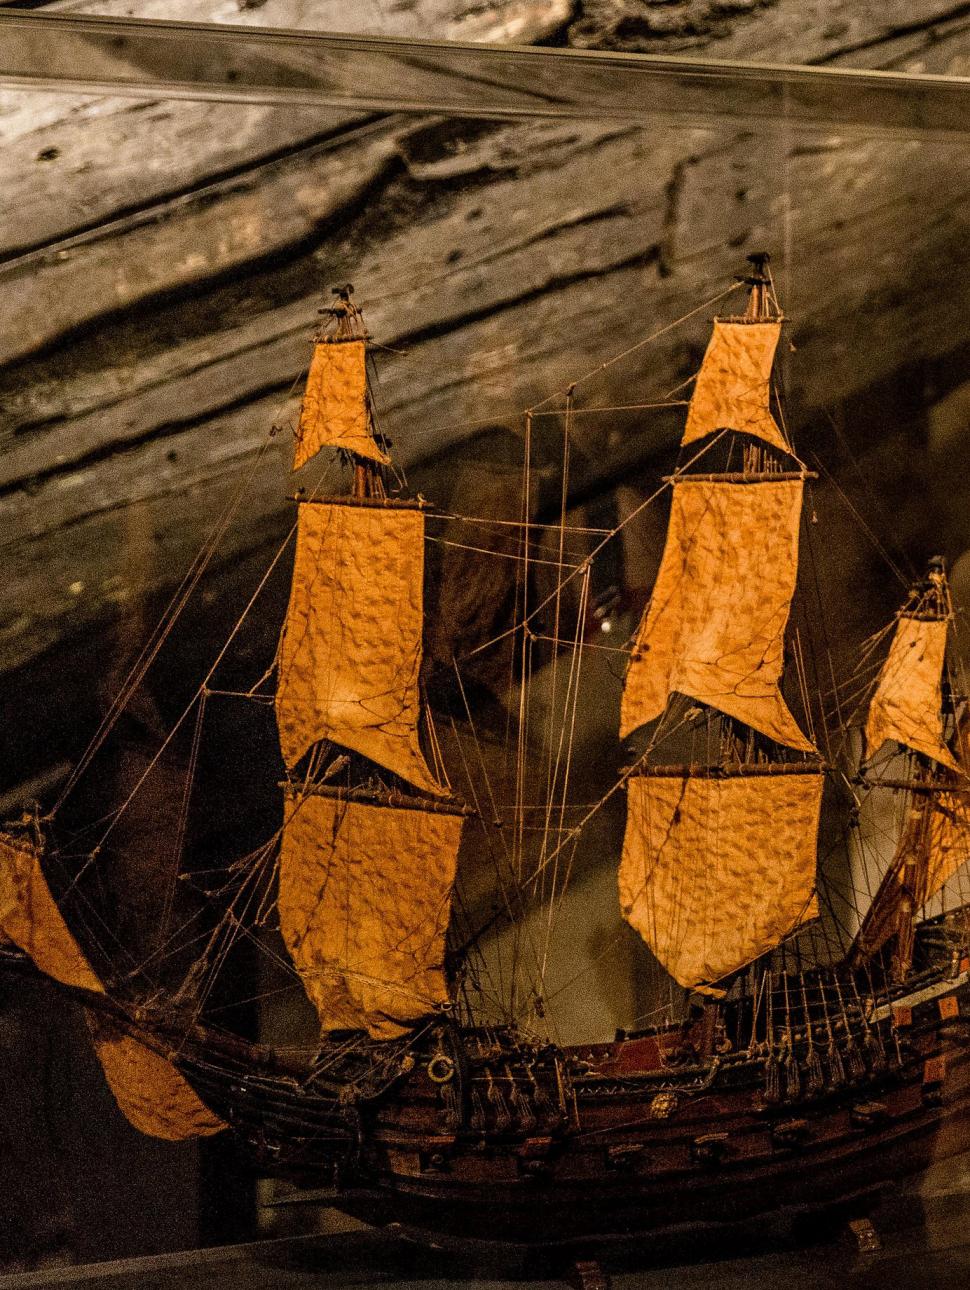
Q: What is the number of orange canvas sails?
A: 10